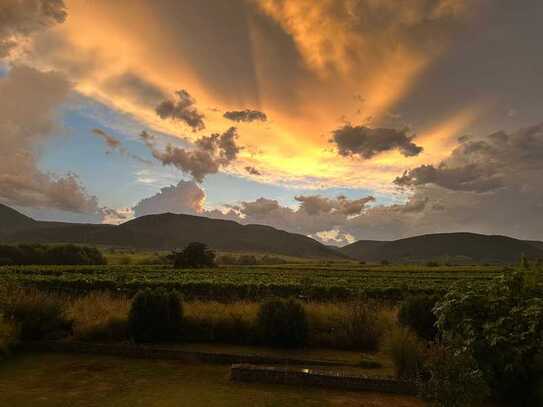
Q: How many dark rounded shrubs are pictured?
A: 3